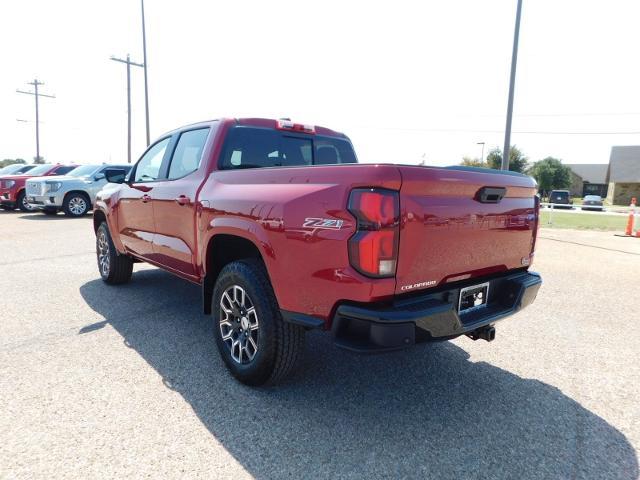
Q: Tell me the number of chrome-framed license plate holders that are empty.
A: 1